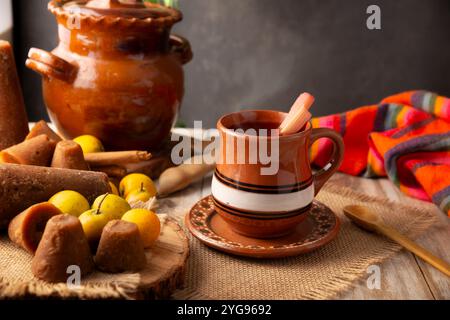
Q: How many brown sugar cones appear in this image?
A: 8